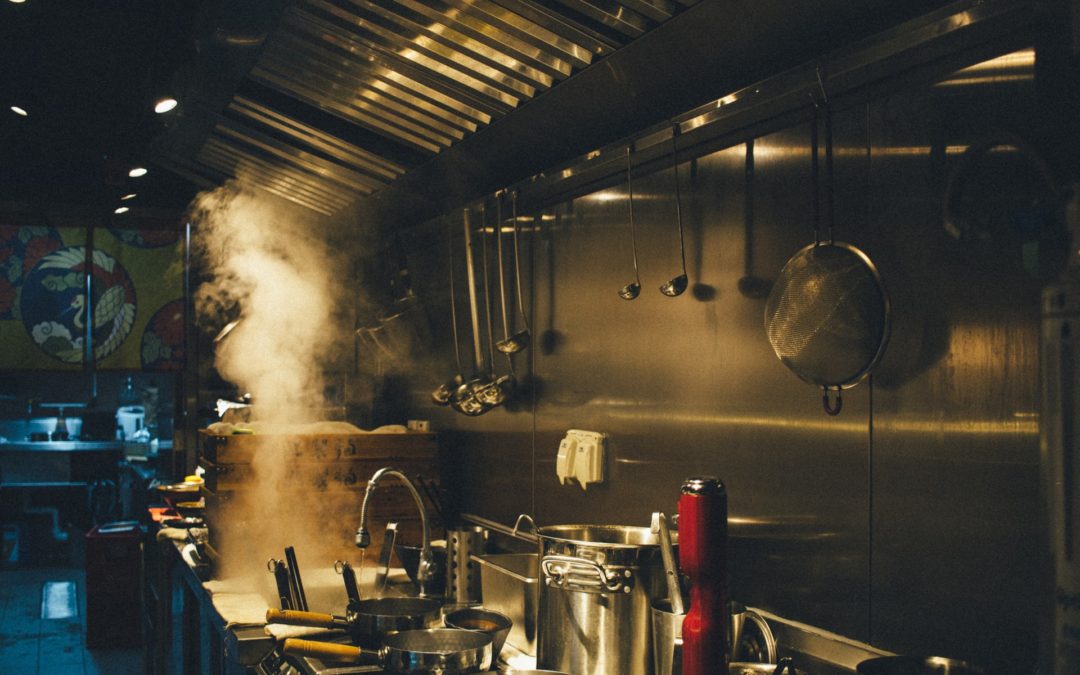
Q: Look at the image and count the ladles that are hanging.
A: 7